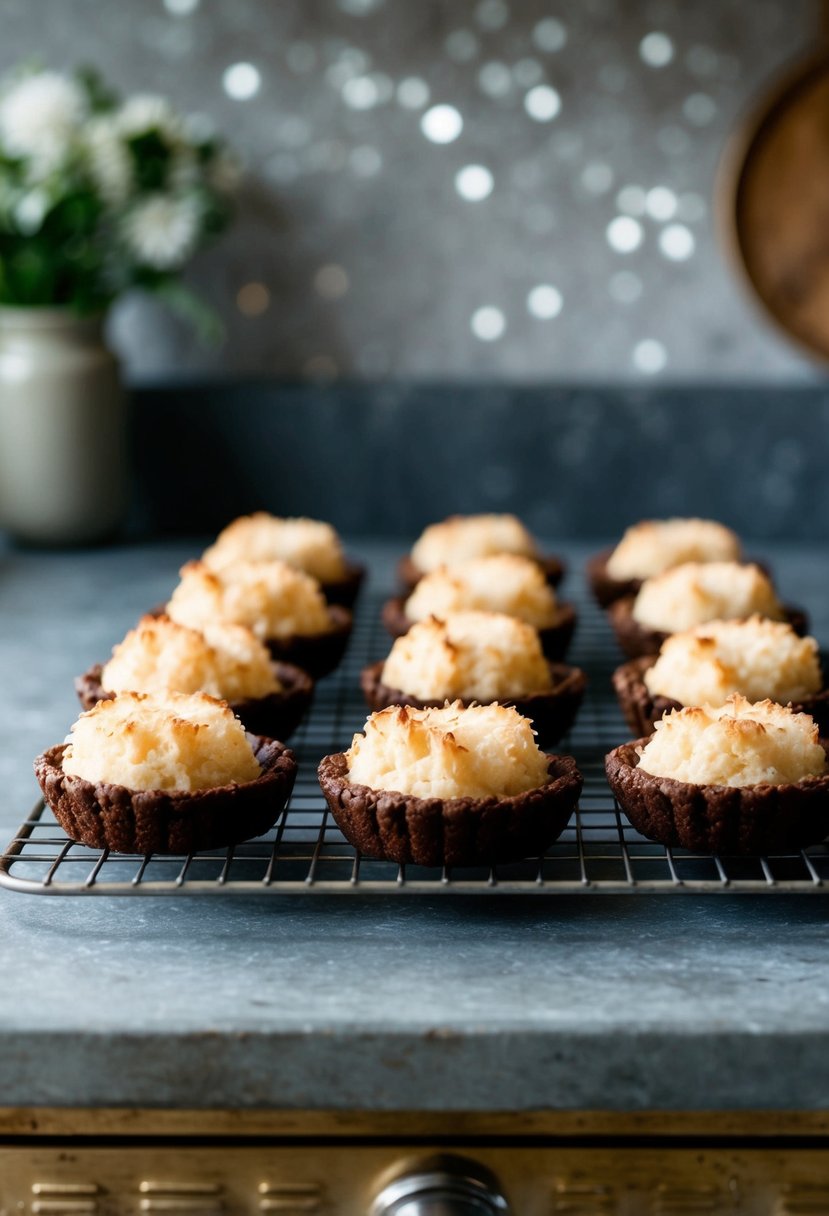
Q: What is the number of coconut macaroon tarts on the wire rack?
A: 12